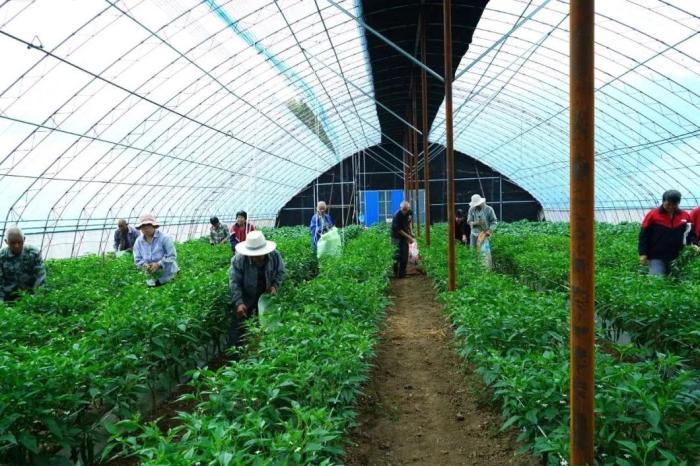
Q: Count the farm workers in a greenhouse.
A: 12